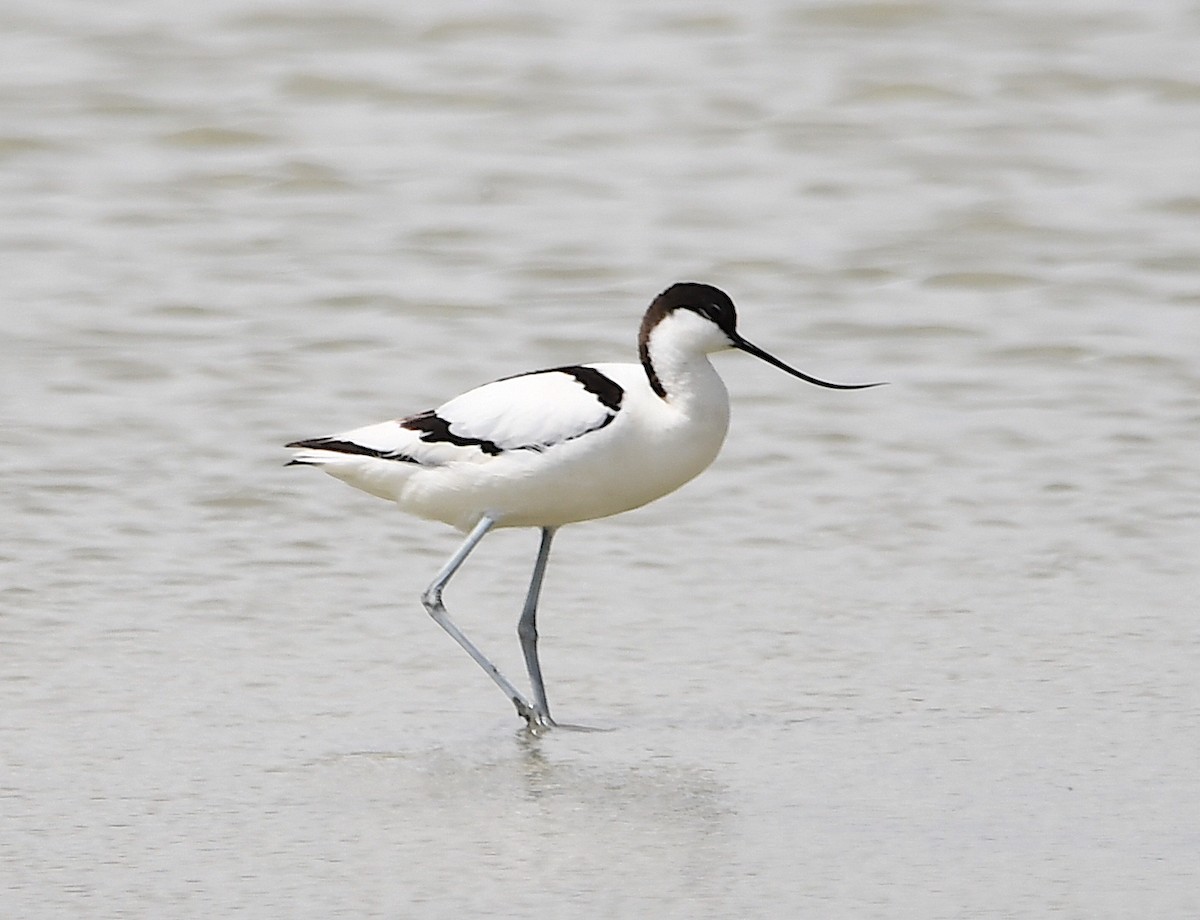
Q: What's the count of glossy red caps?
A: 0